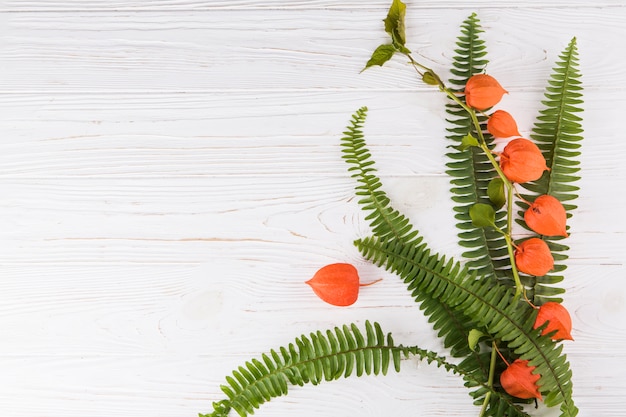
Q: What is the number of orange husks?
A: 8